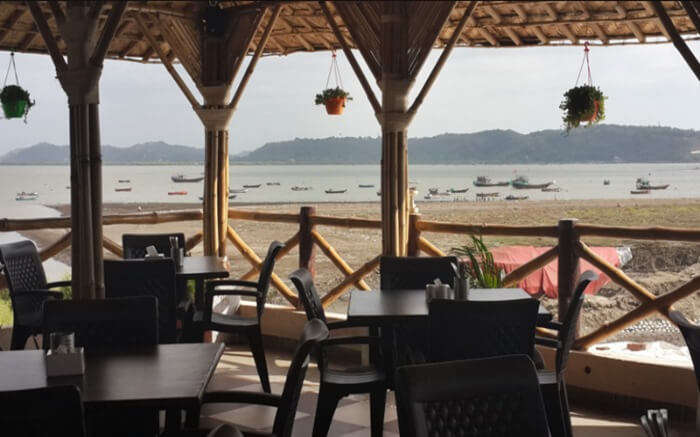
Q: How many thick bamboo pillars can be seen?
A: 3